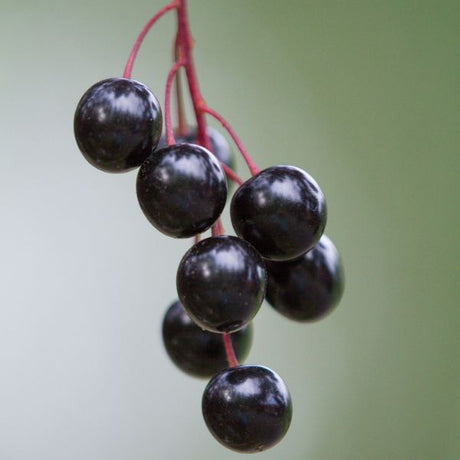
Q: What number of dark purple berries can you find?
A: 8